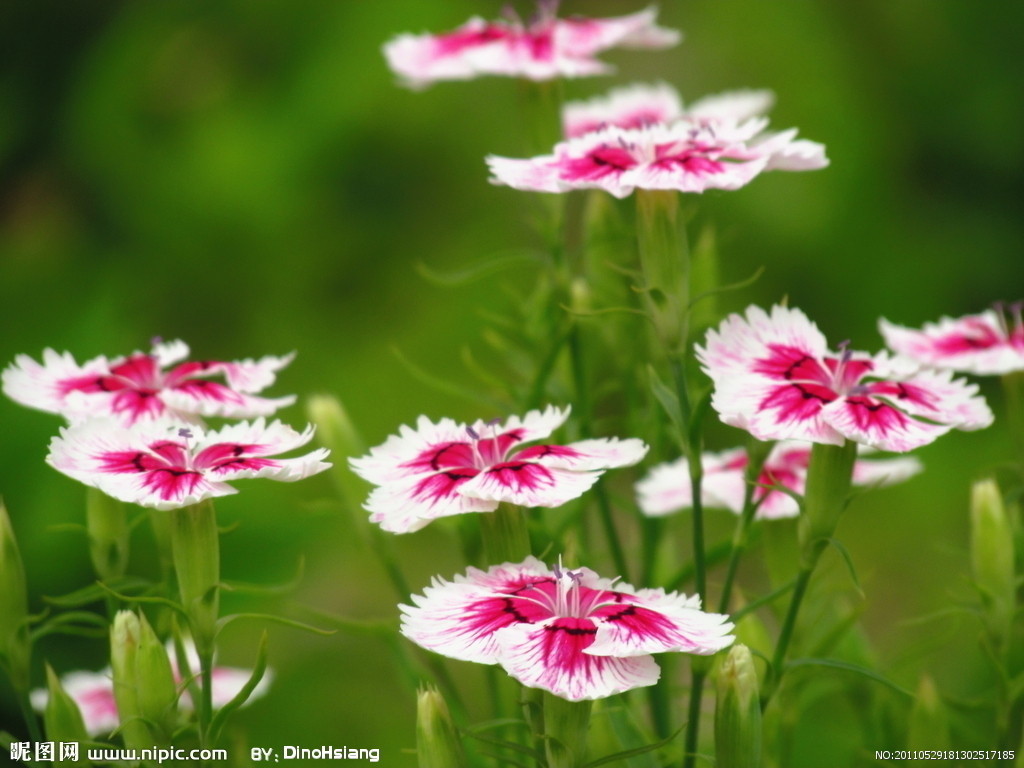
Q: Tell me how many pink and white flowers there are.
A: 11